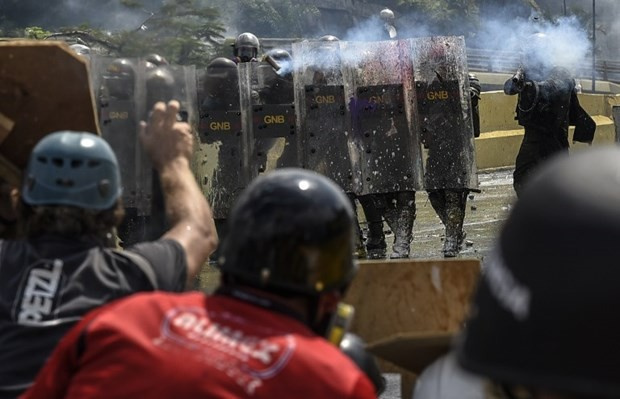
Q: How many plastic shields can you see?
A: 7